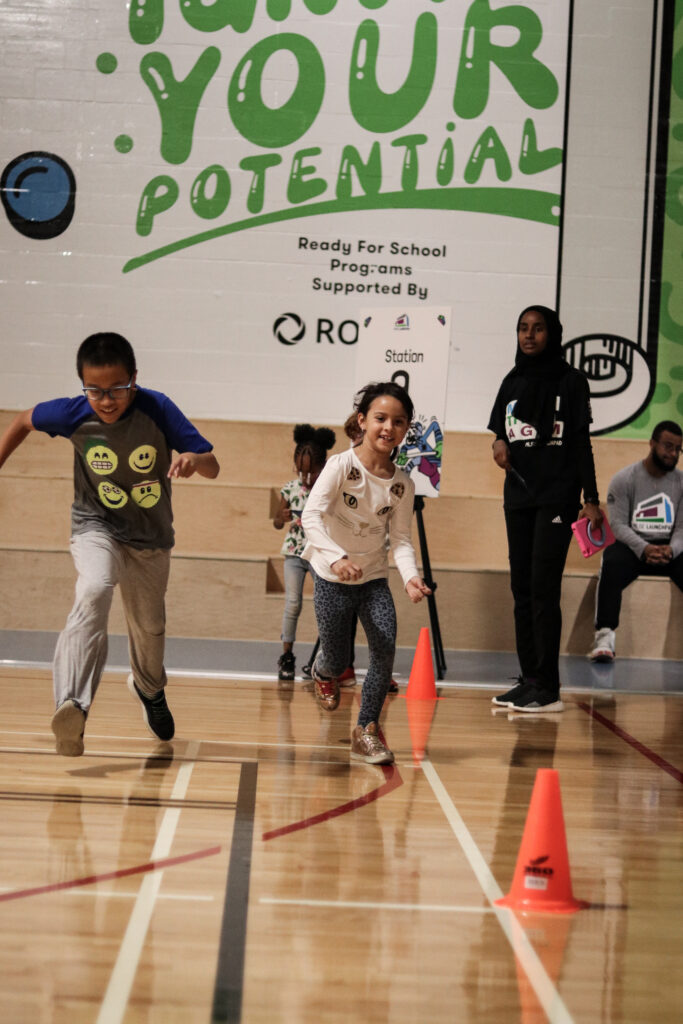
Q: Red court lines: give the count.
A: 3